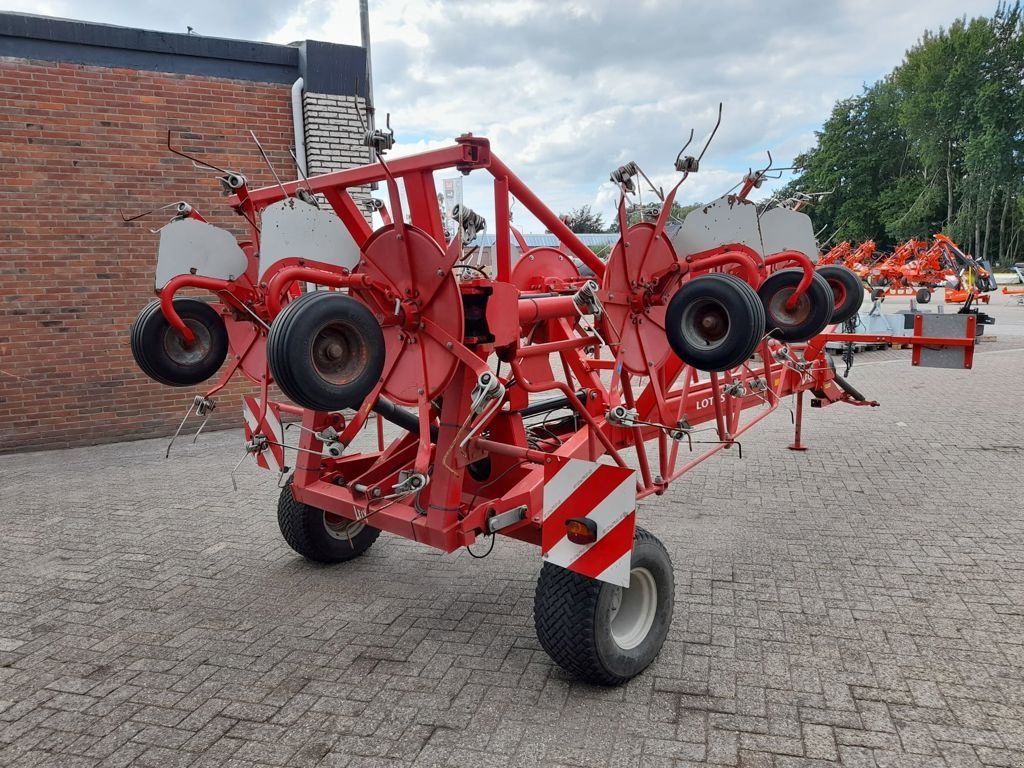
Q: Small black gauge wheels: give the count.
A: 5